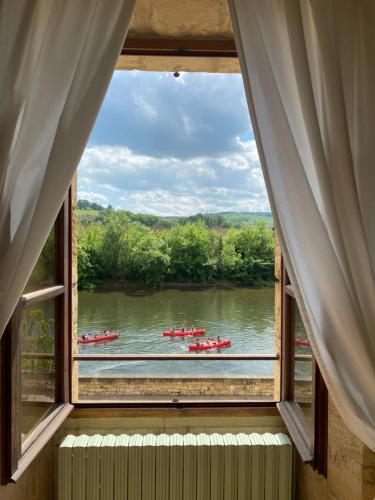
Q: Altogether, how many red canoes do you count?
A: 3